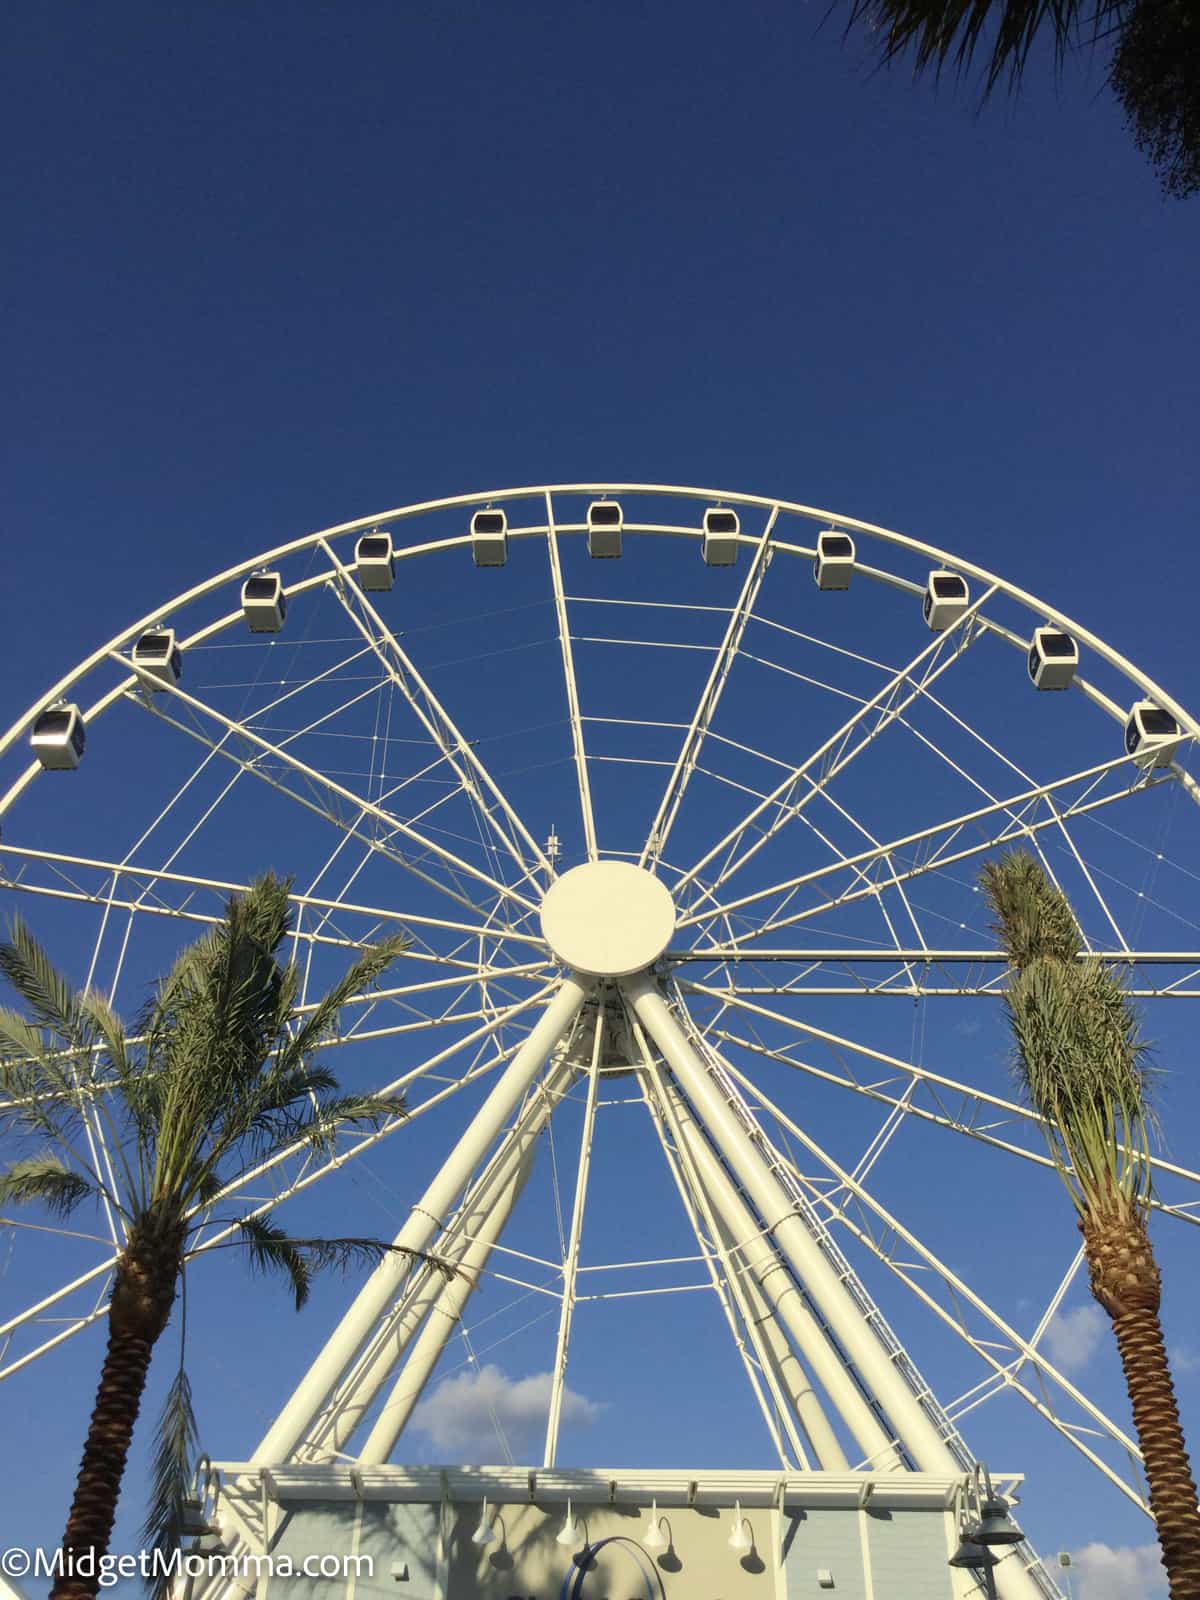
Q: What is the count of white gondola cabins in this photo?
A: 11